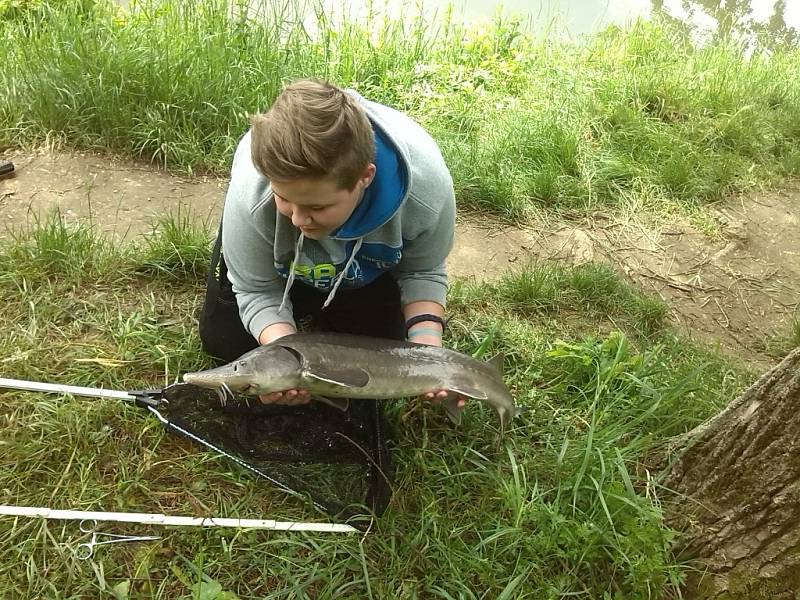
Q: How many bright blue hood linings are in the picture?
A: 1